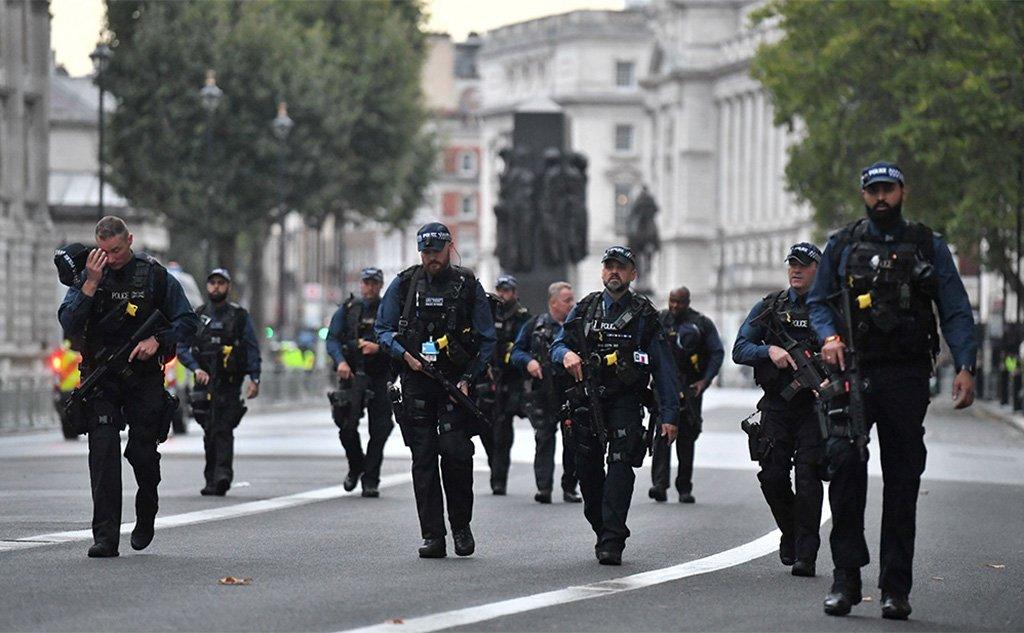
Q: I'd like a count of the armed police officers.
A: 10